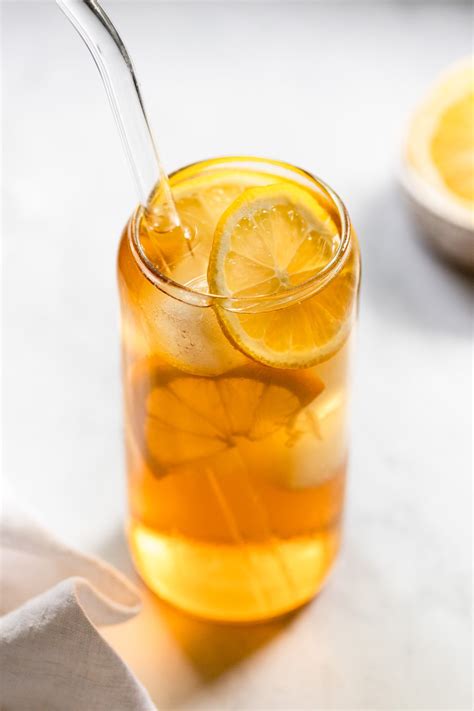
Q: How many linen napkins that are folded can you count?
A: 1